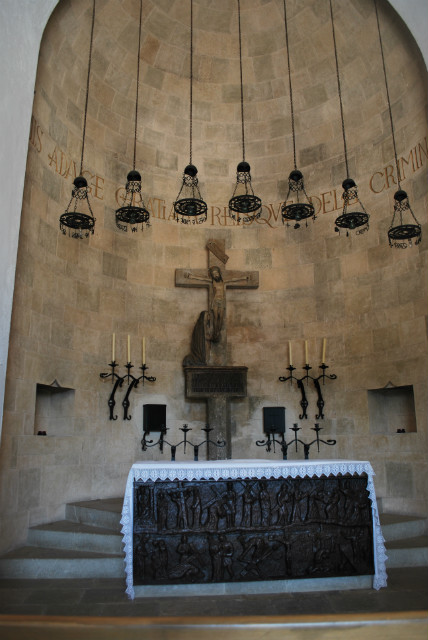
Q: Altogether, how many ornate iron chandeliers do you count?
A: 7